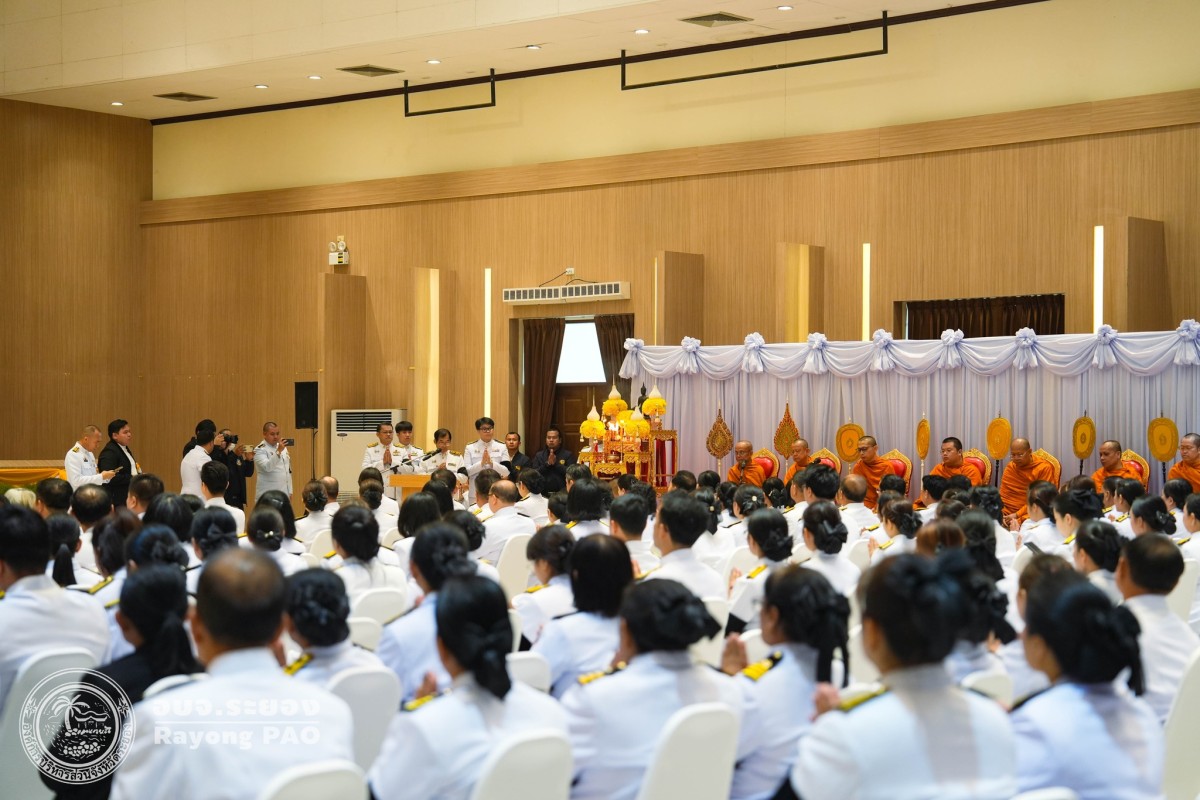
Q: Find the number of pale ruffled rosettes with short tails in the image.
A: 9